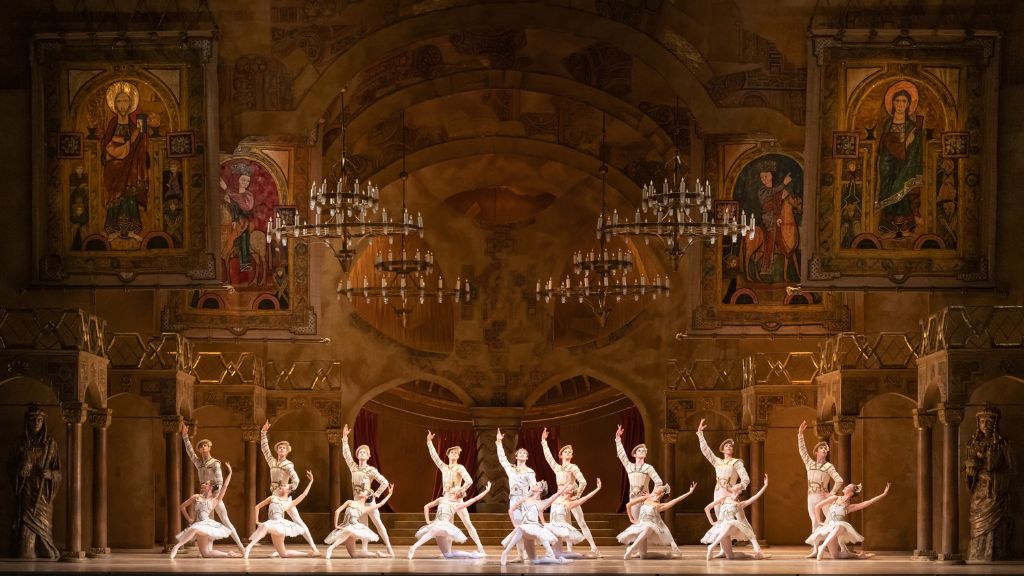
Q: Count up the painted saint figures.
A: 4